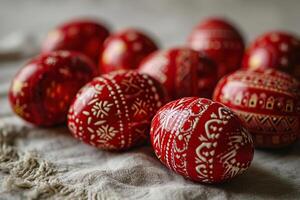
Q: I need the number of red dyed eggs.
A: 9